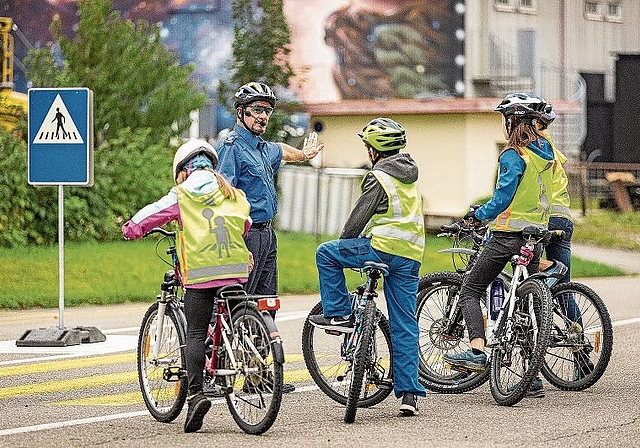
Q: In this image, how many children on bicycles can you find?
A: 4